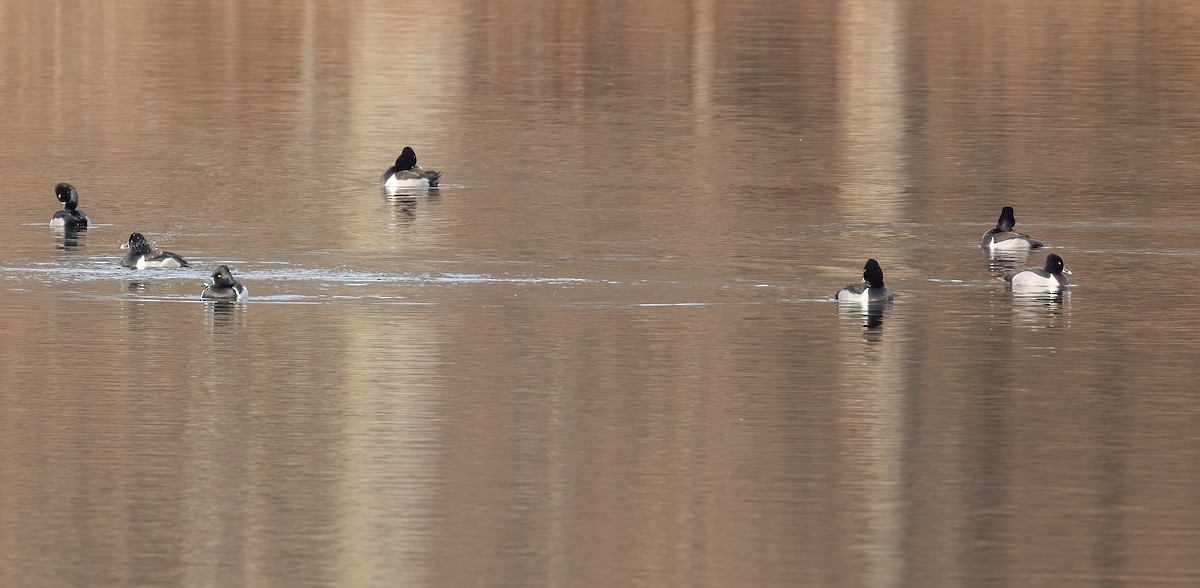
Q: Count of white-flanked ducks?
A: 7